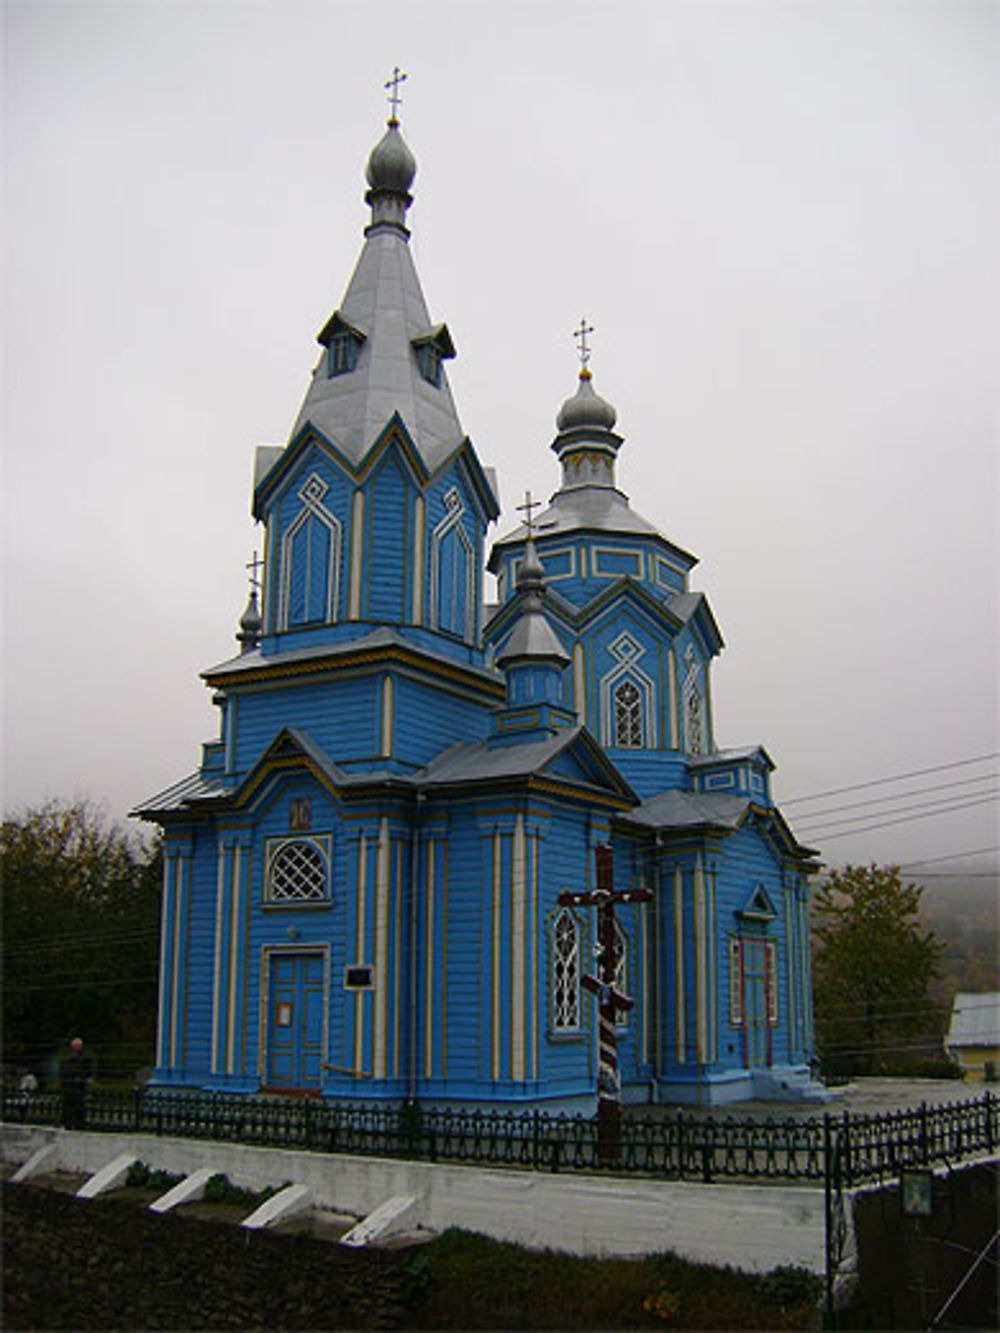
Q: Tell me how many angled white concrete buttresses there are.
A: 5